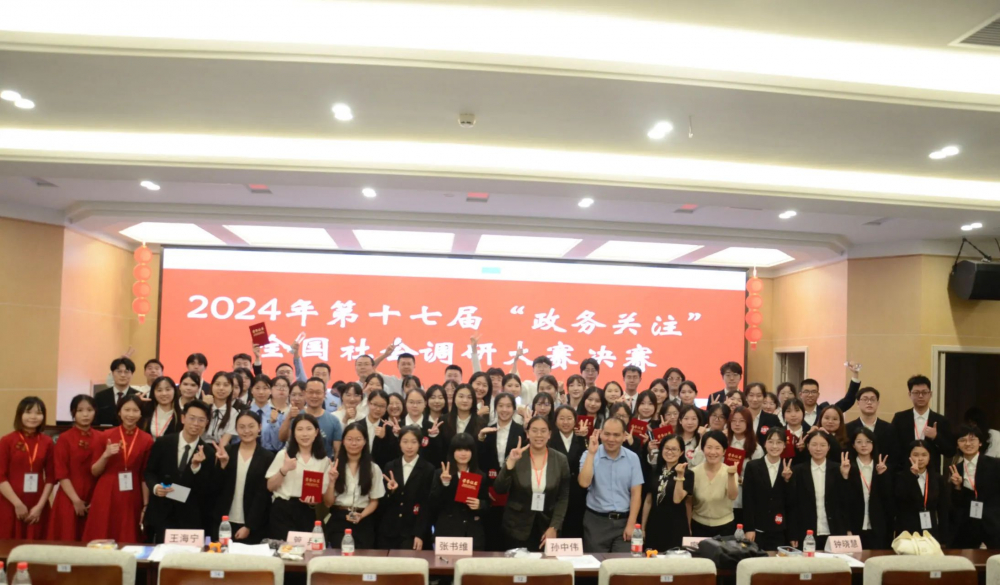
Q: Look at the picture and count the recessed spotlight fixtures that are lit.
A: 9